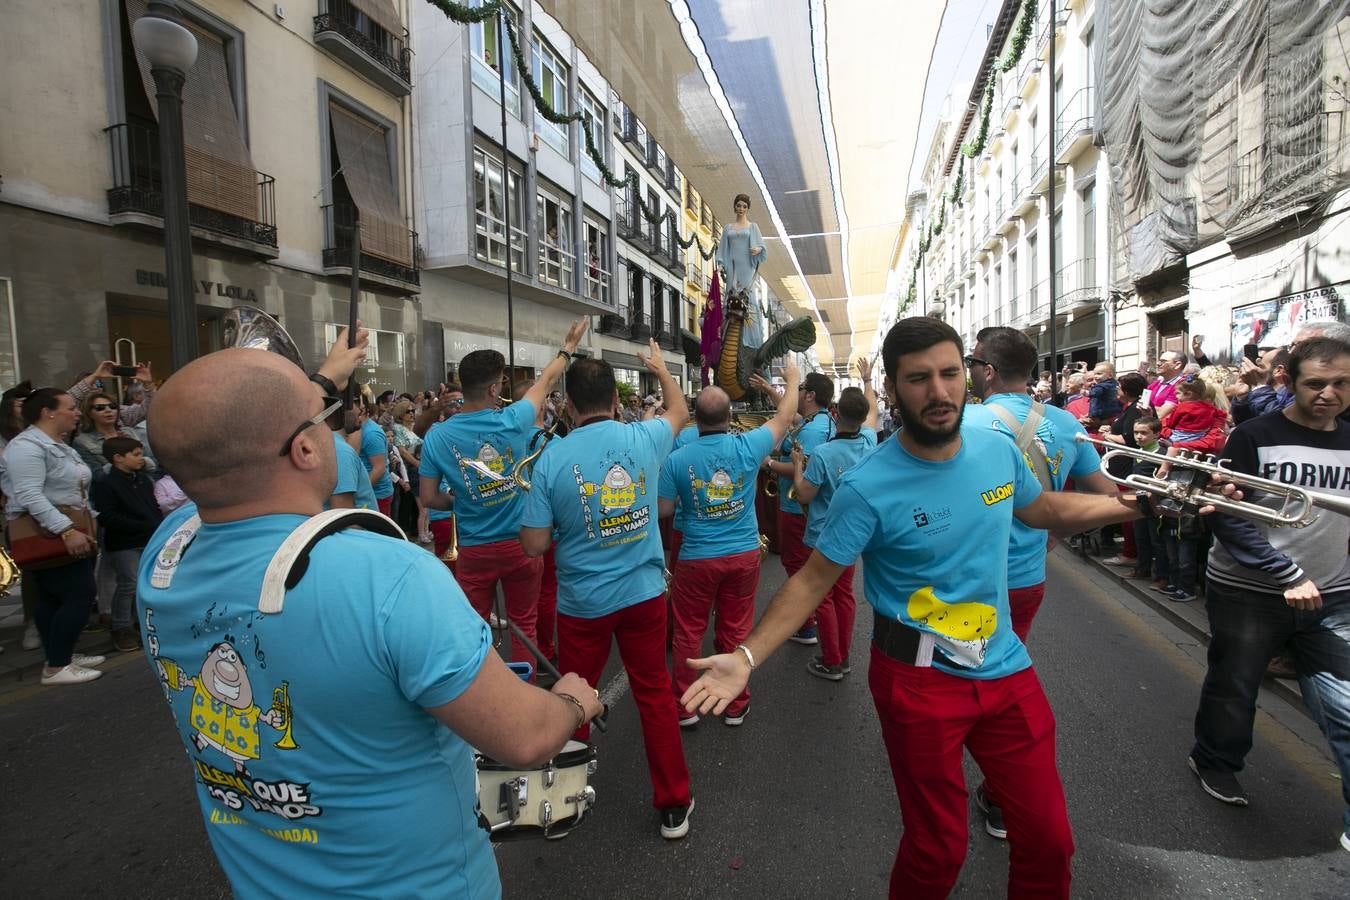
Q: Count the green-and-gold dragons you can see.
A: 1